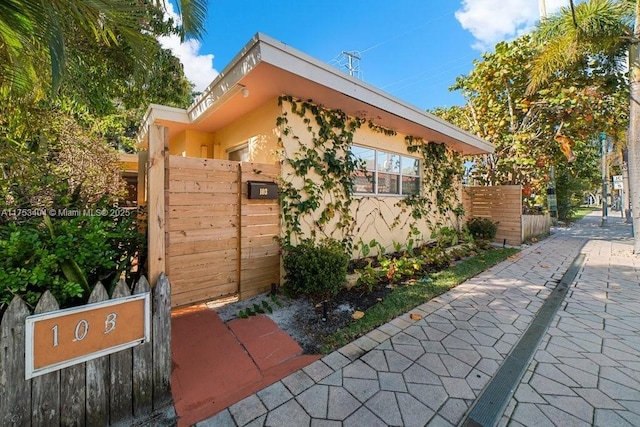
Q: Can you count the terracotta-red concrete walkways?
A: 1